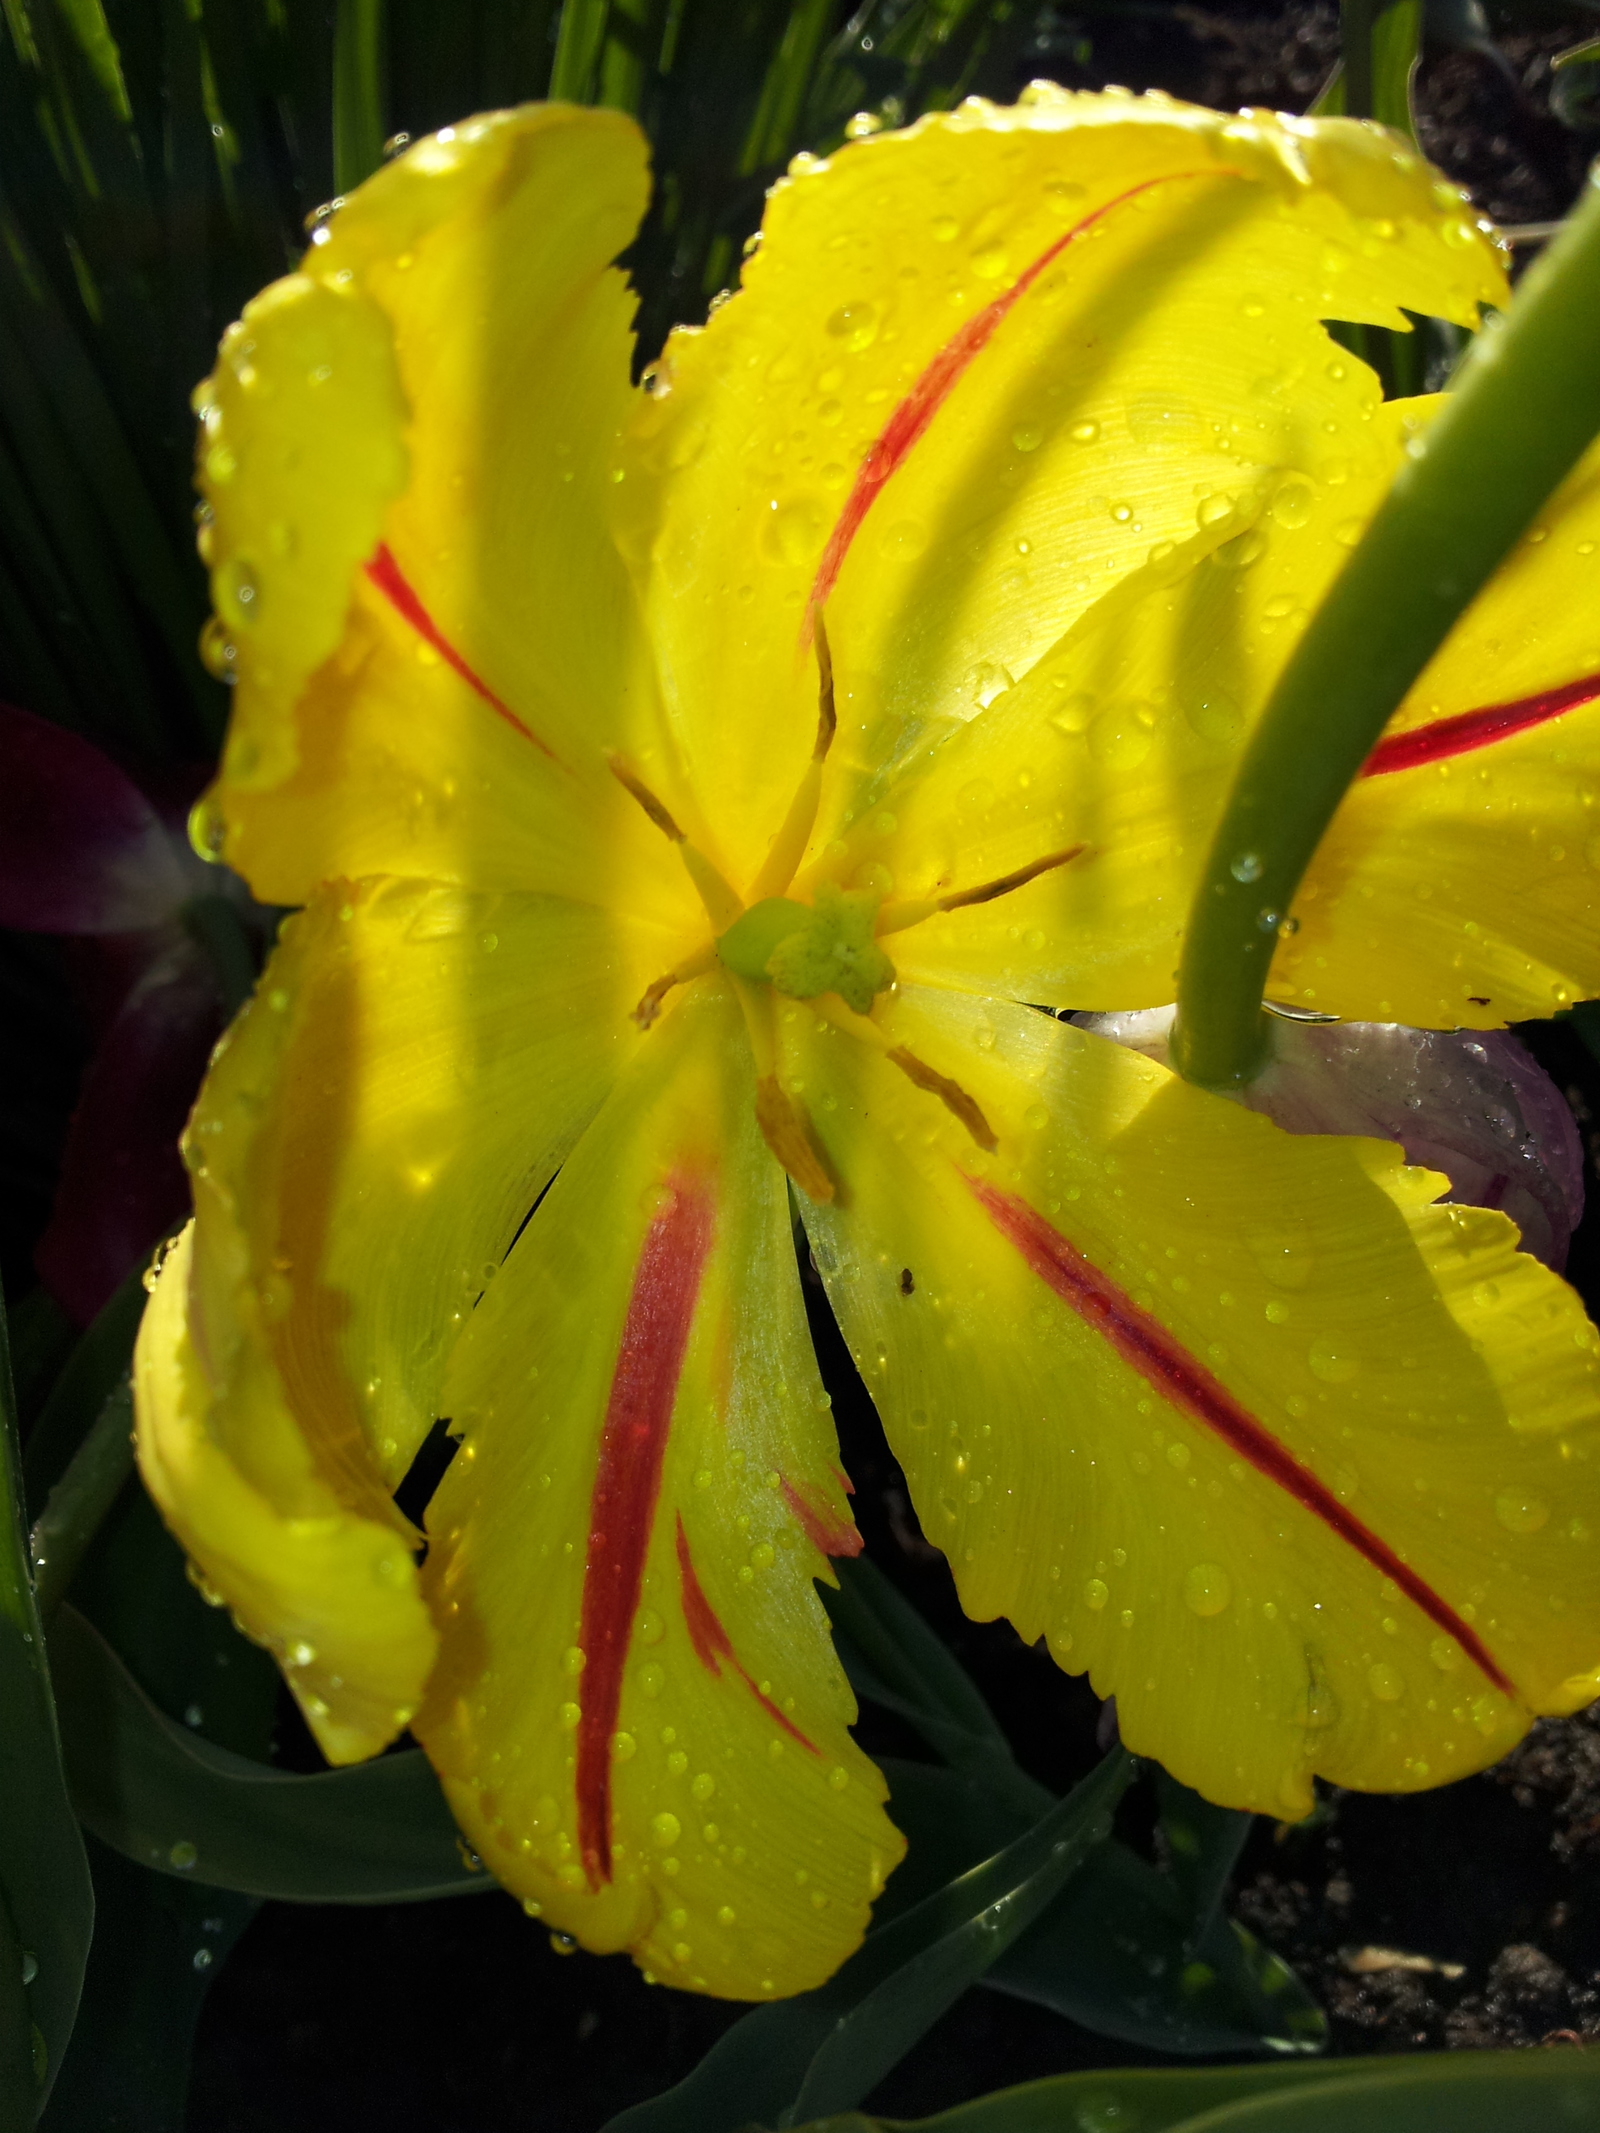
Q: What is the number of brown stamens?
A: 6